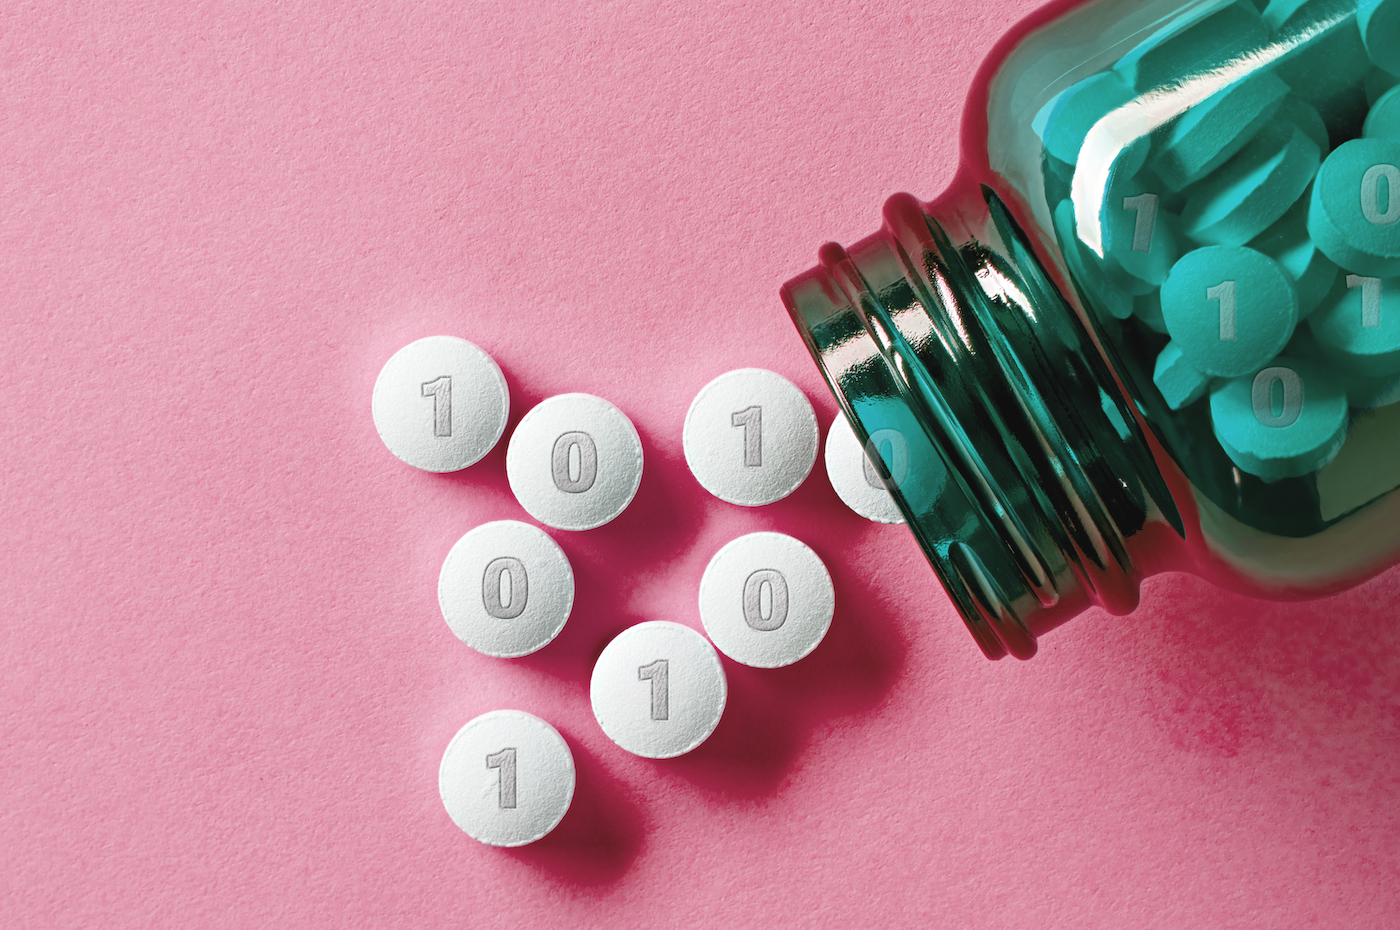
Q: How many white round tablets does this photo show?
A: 8